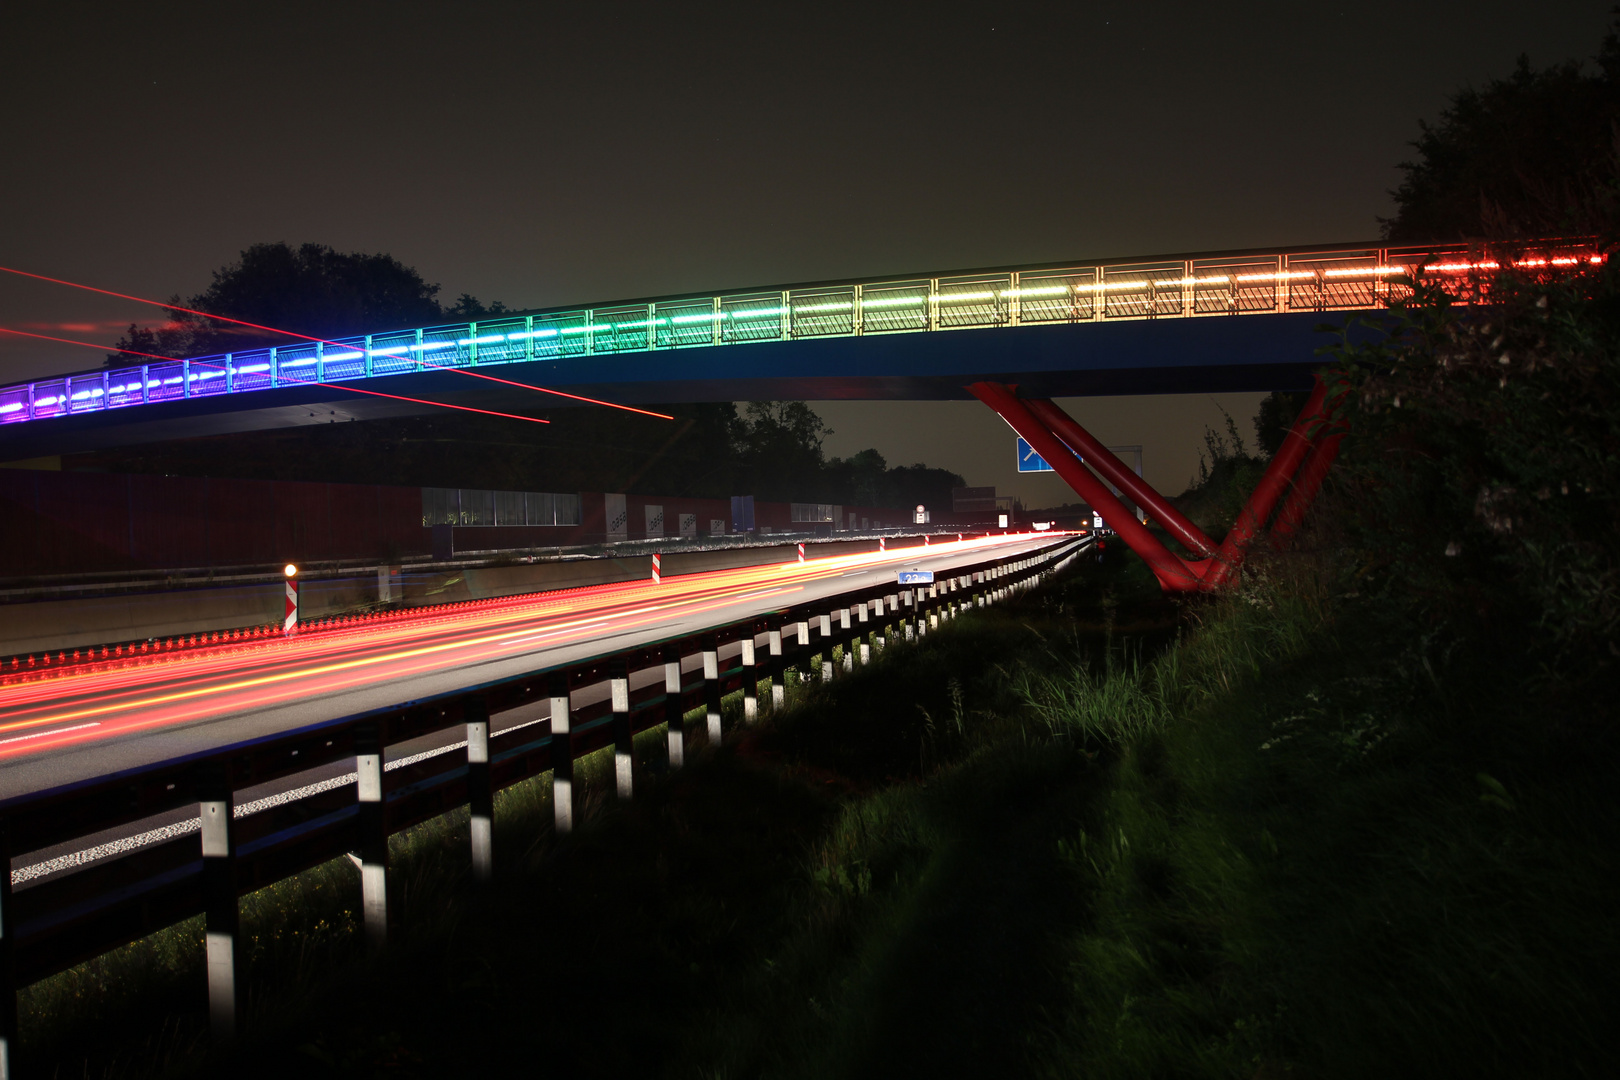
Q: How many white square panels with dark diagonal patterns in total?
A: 4